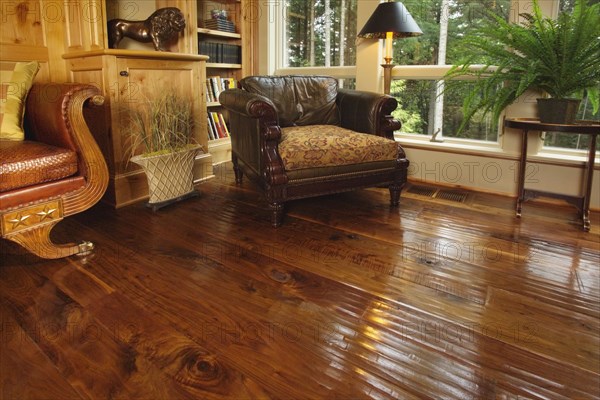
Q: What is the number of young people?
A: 0